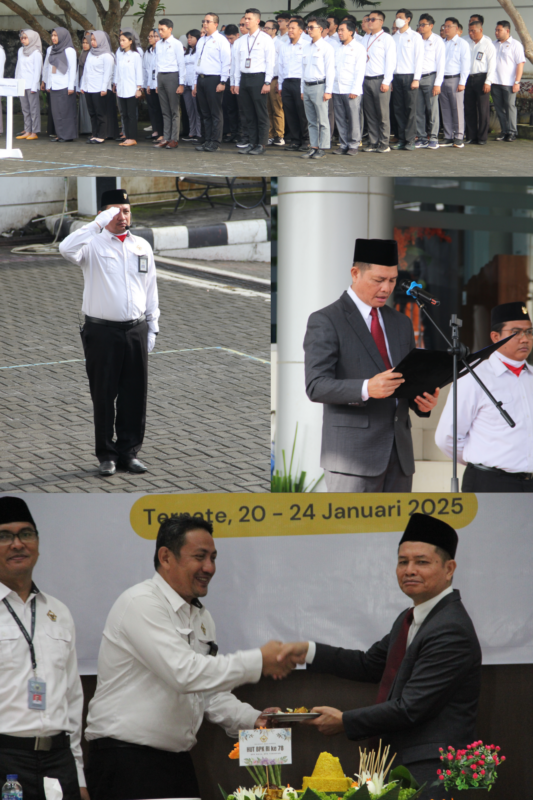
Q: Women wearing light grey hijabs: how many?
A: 2